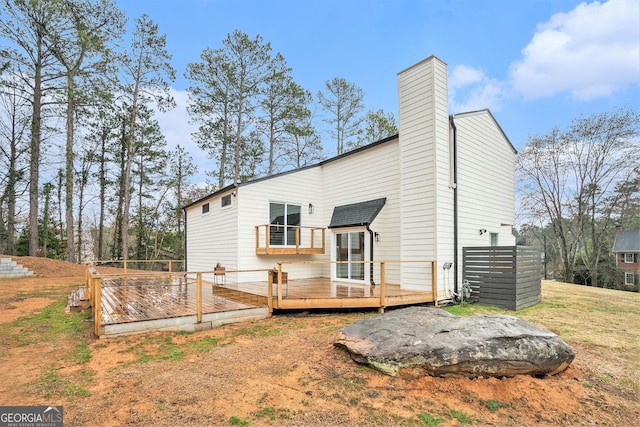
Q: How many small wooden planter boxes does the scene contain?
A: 2